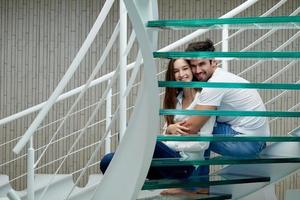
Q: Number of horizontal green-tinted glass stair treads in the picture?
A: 8